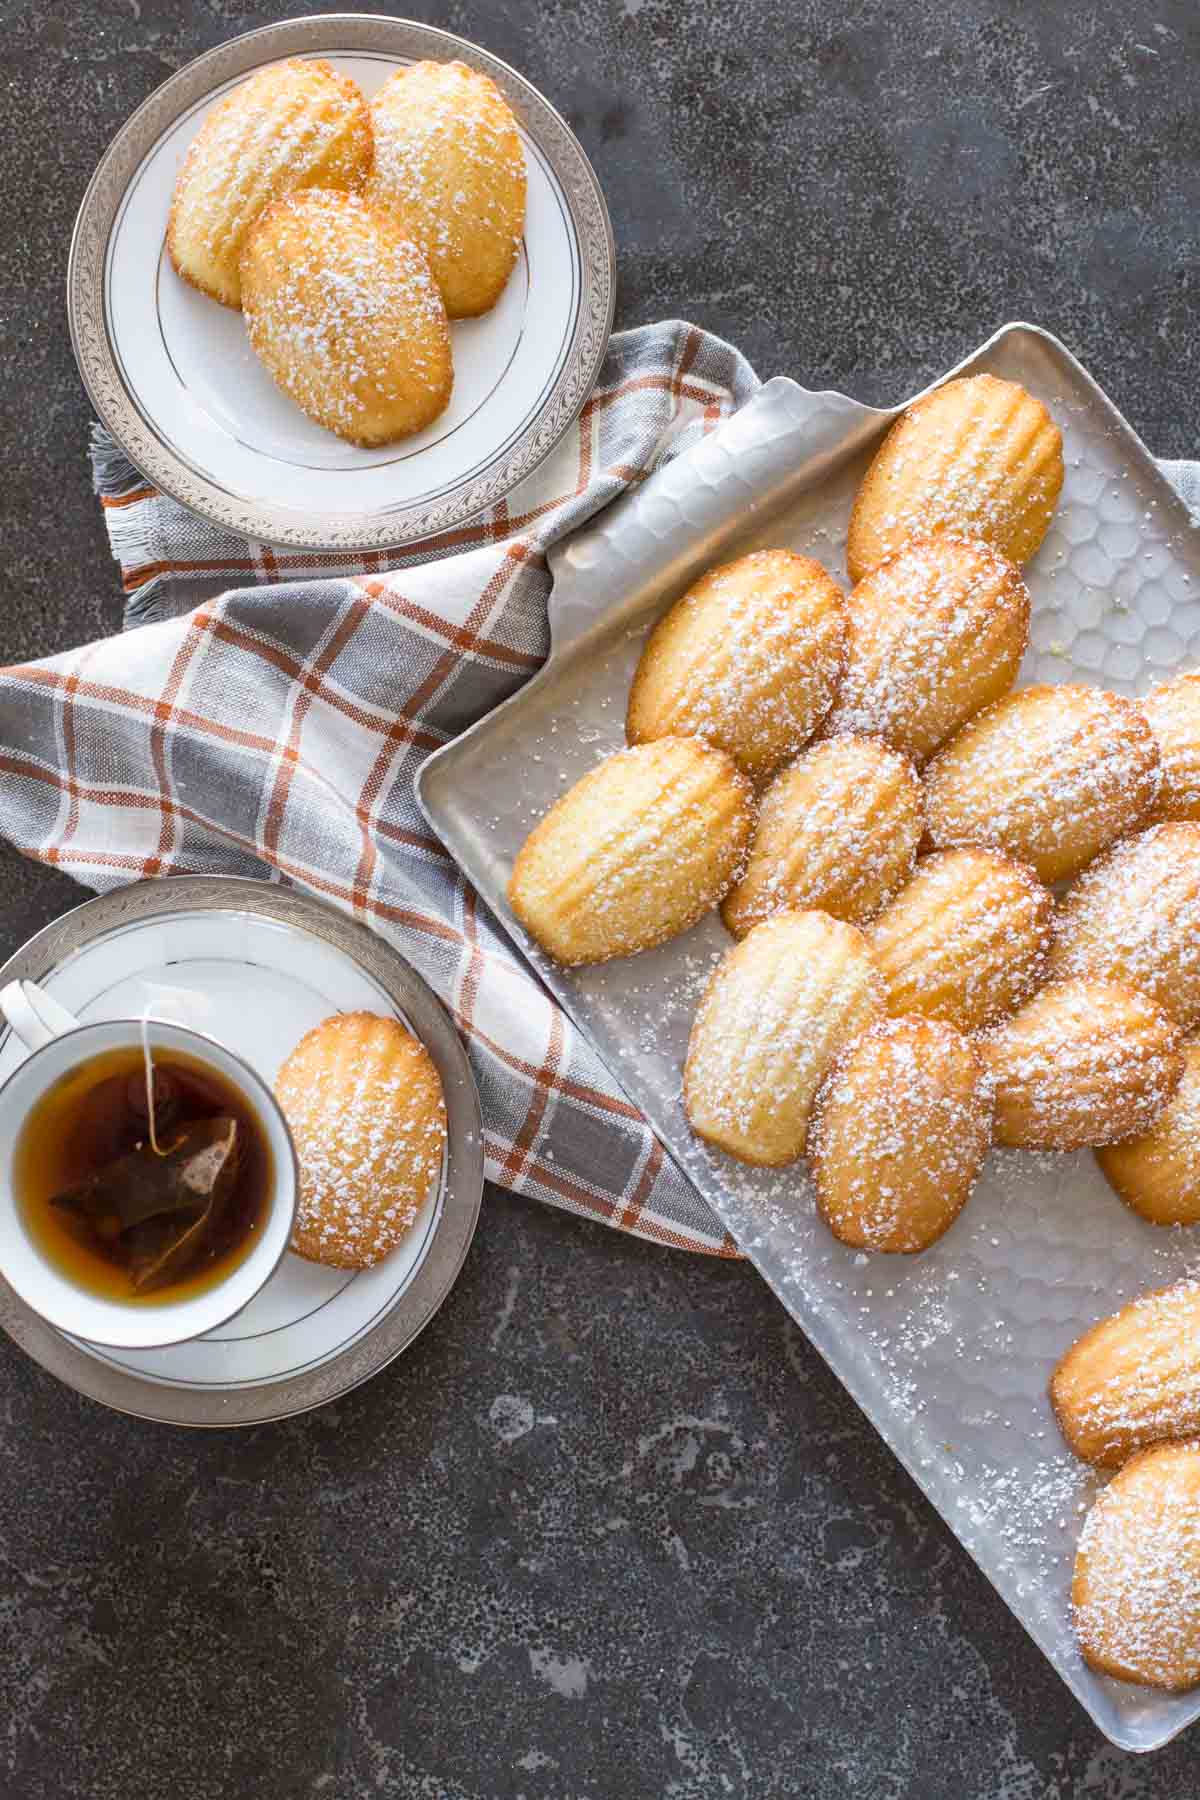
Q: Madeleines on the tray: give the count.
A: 15